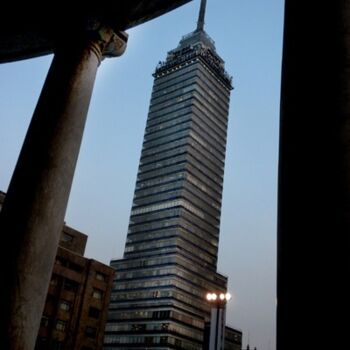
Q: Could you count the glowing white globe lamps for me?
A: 4